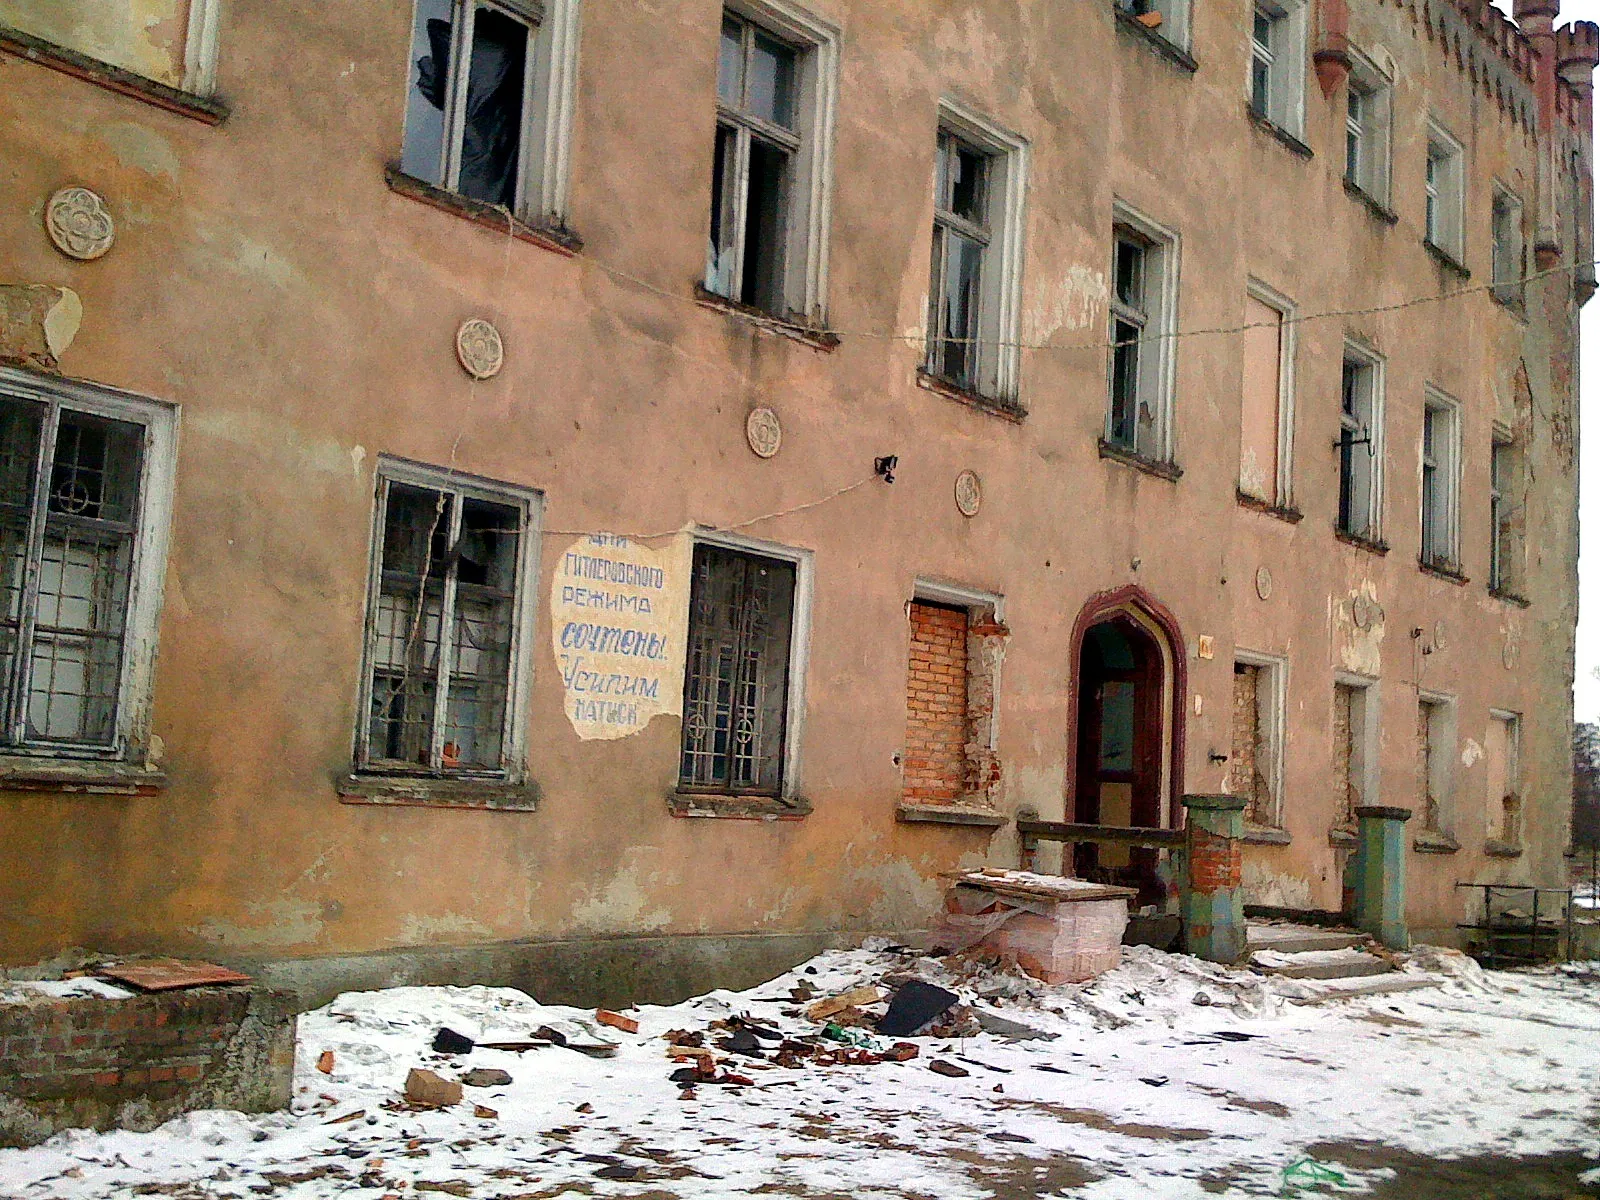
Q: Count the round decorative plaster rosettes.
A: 8